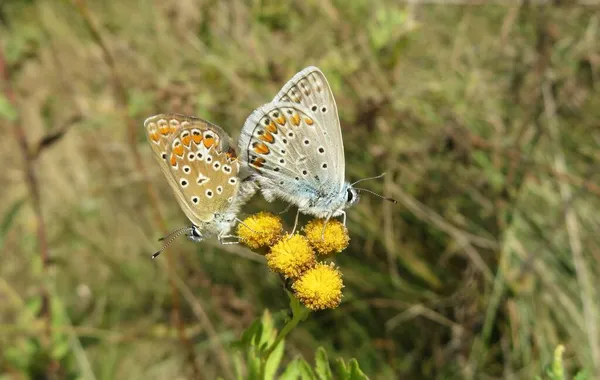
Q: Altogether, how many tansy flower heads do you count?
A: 4